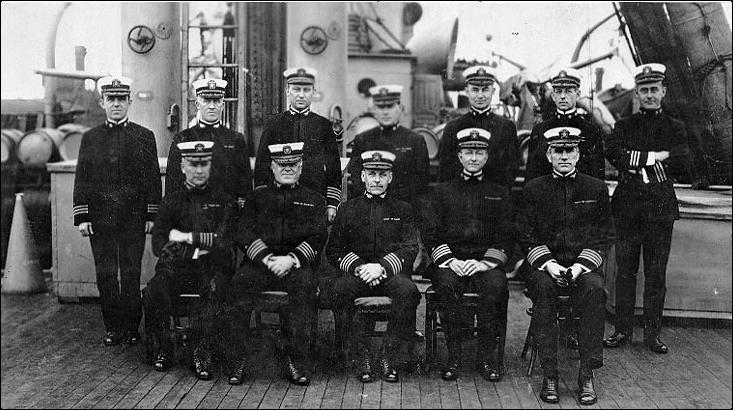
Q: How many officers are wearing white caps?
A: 12